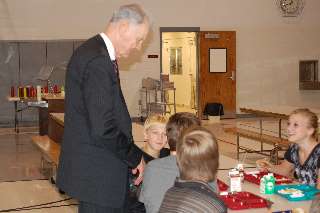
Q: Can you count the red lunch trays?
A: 3